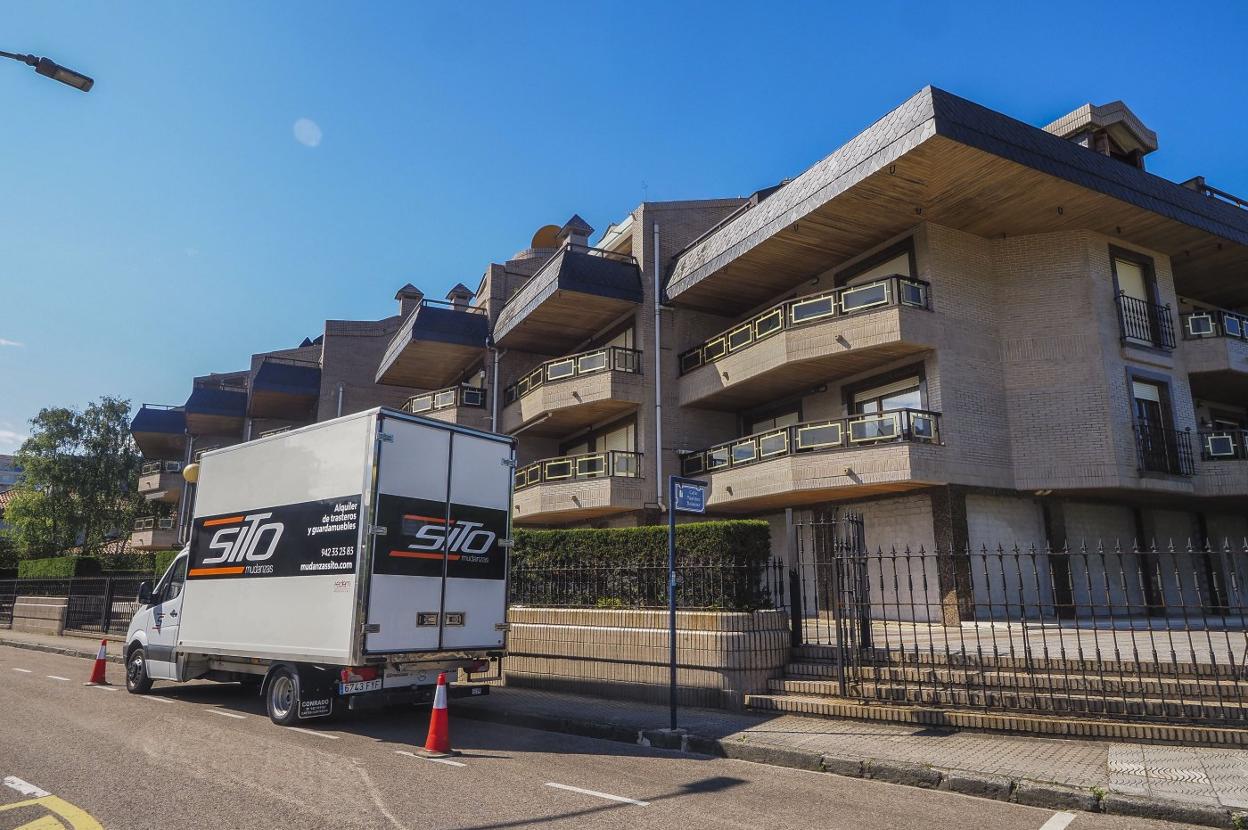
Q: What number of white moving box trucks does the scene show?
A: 1